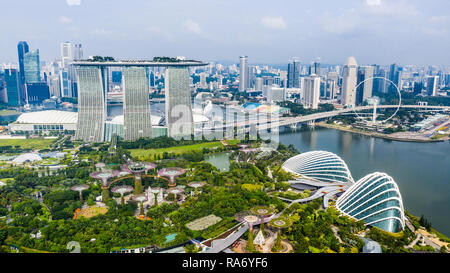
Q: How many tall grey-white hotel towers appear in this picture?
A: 3